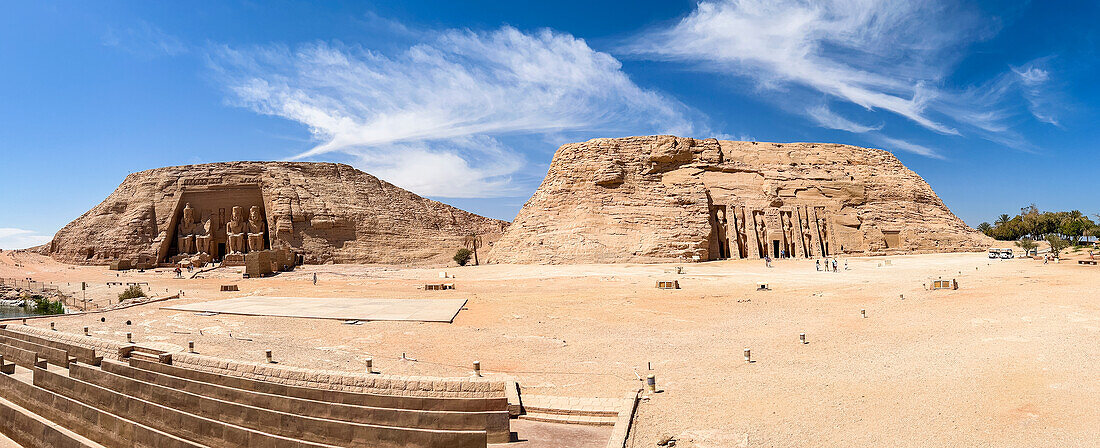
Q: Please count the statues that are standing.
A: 6